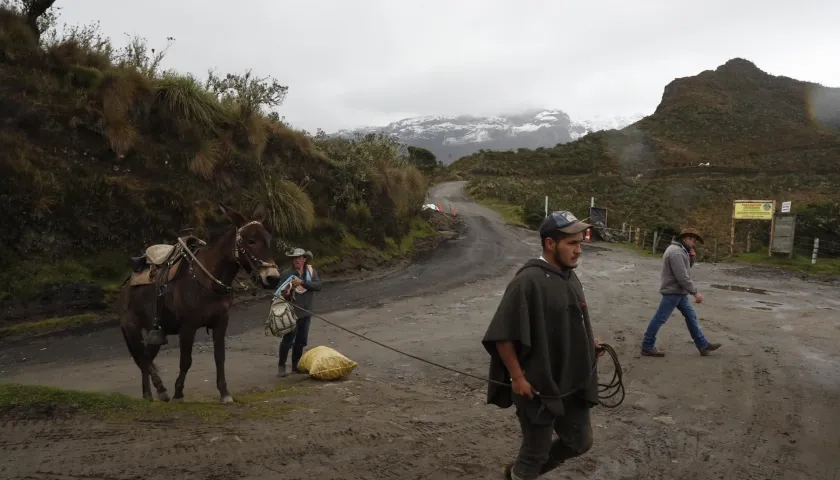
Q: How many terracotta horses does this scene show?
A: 0